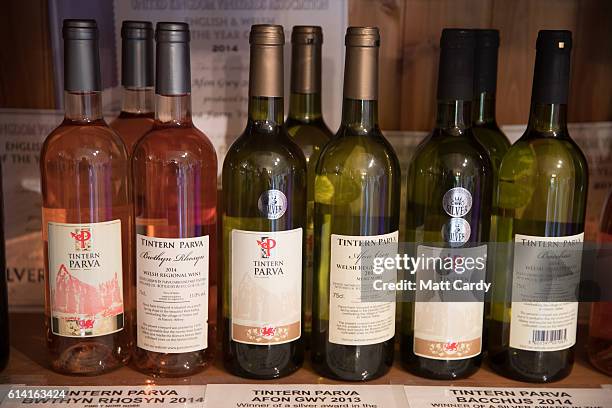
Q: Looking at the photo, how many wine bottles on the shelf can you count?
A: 9